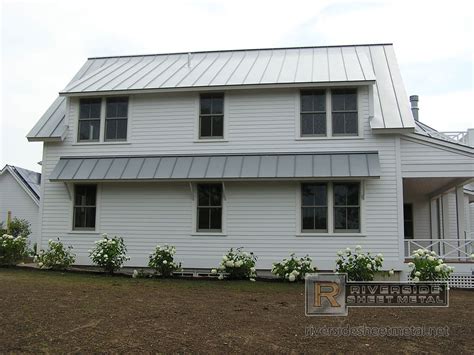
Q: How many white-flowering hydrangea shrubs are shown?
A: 8